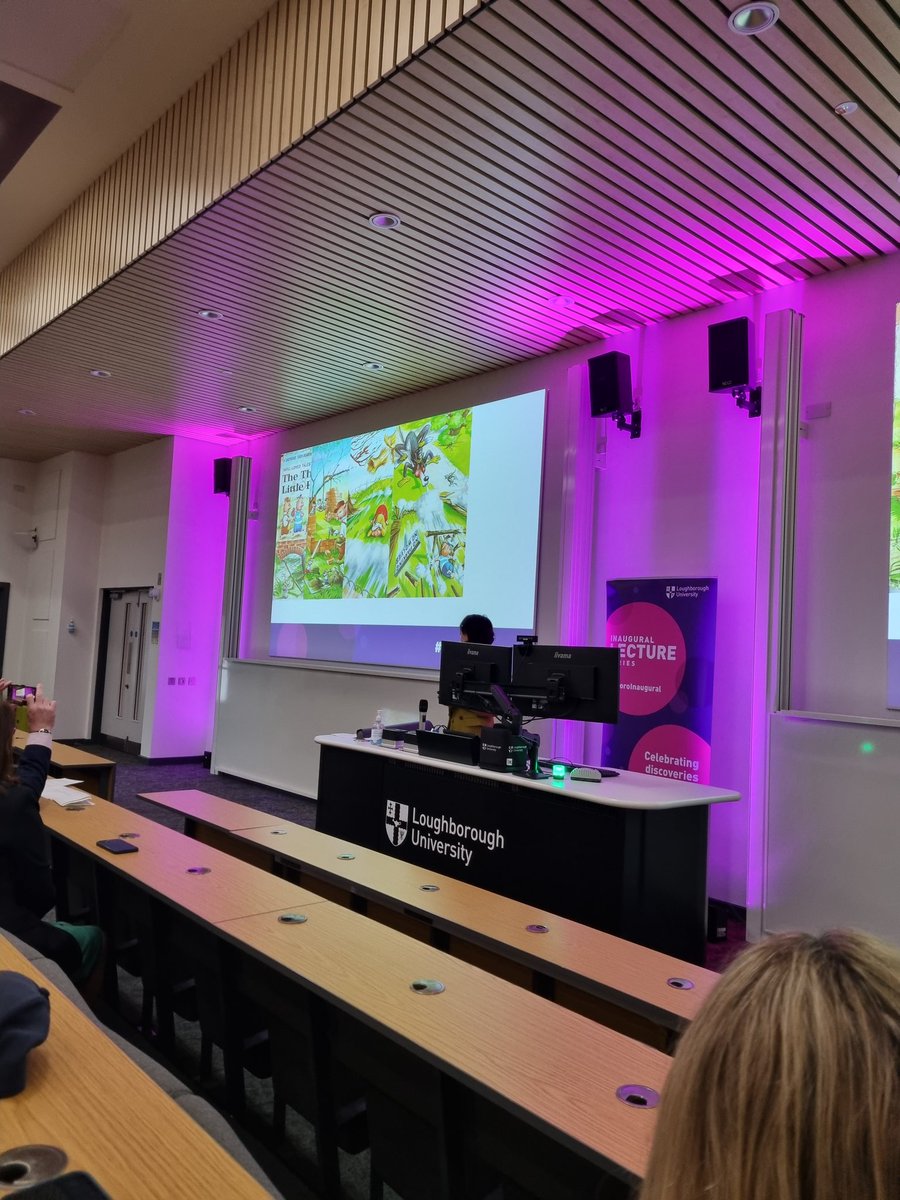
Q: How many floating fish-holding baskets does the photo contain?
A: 0